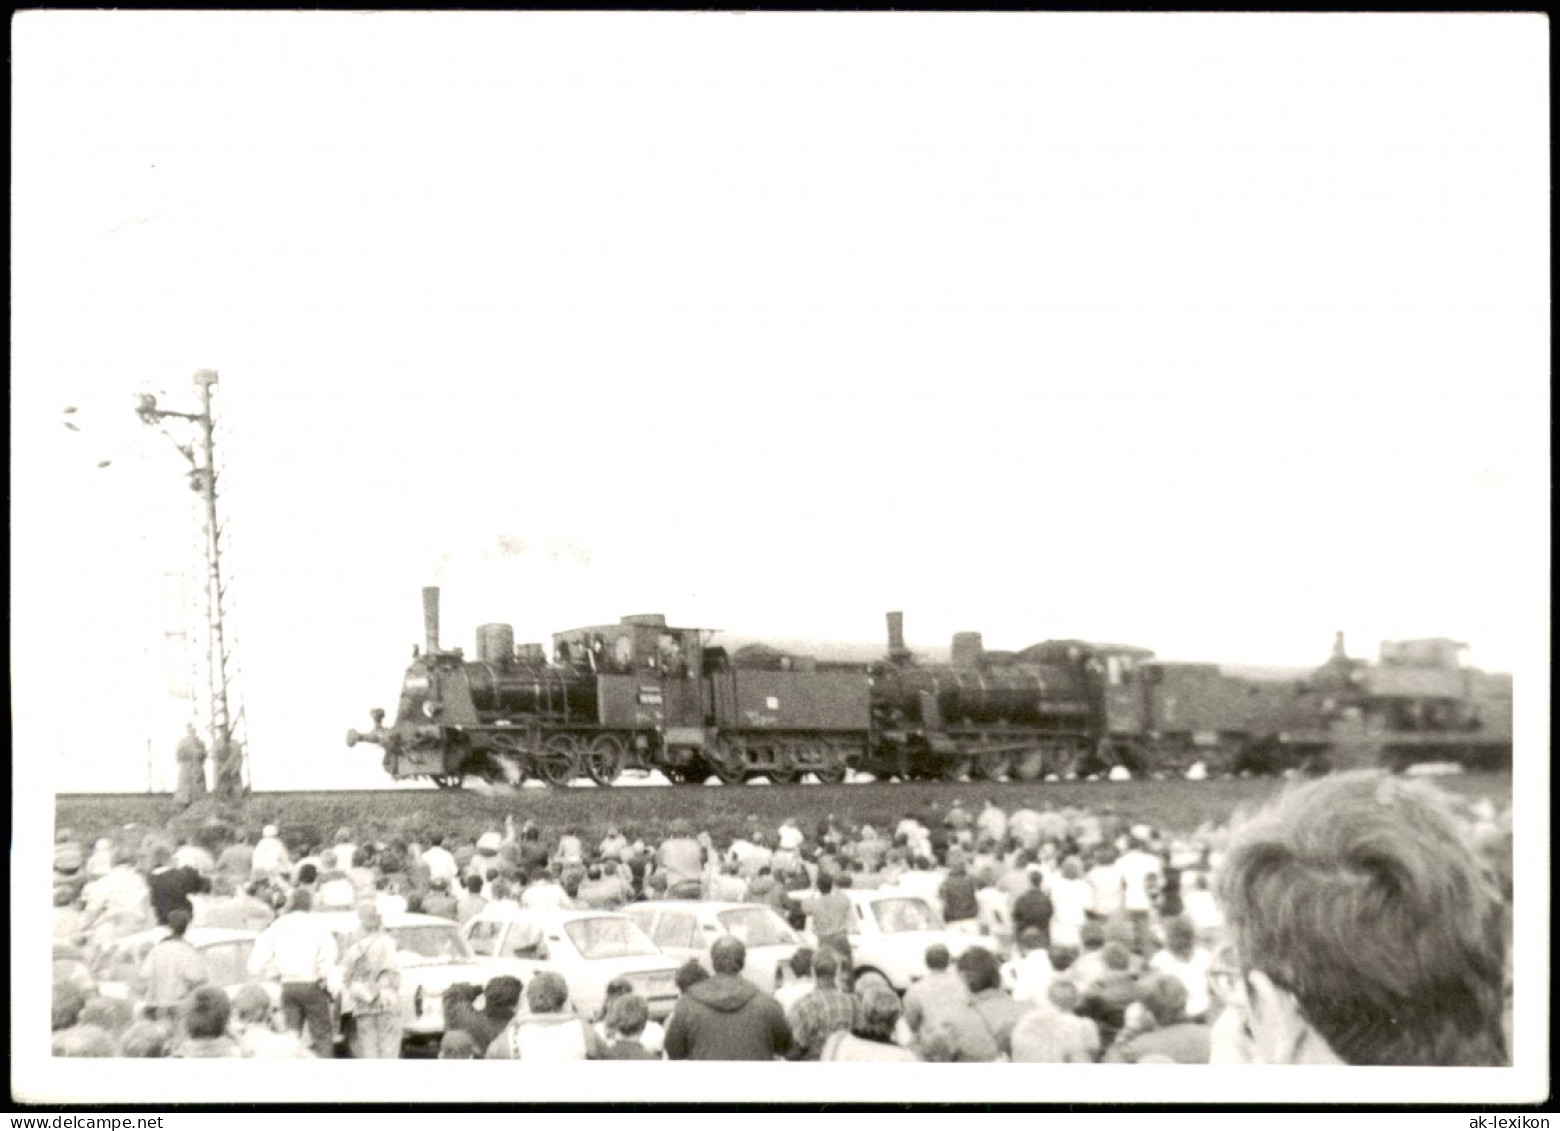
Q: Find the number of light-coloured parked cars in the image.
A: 5